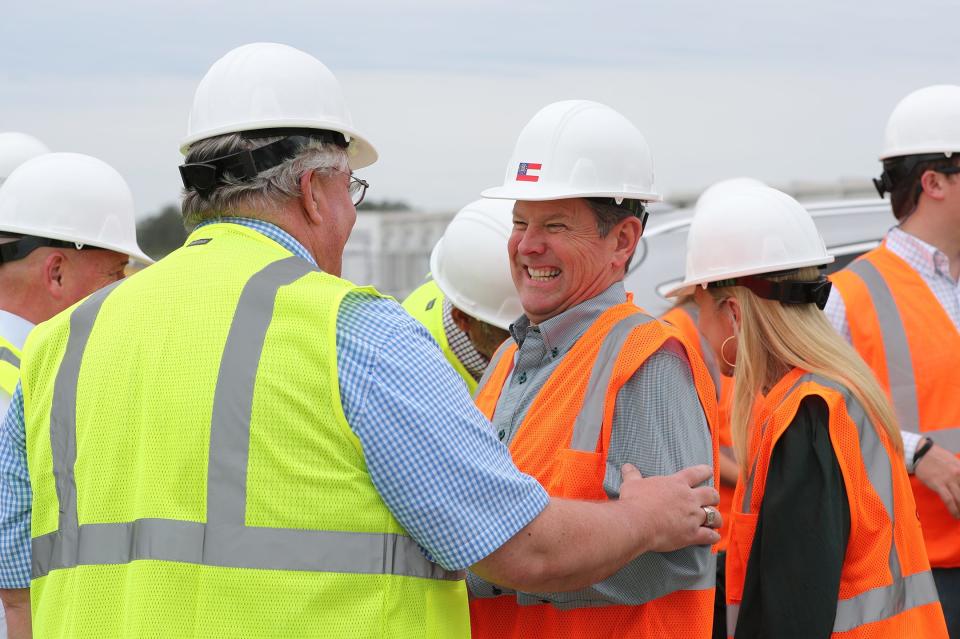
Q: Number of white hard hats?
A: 8